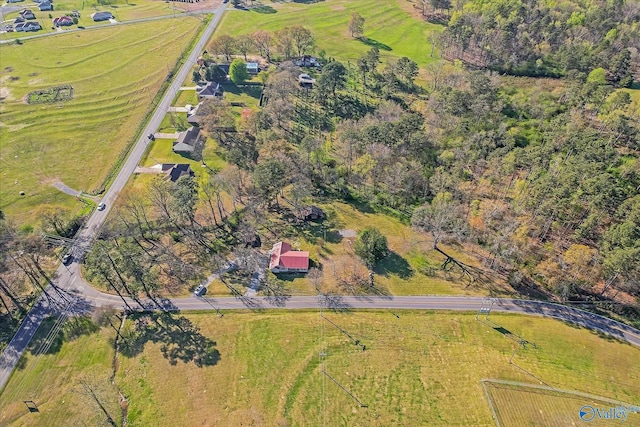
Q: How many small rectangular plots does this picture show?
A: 1